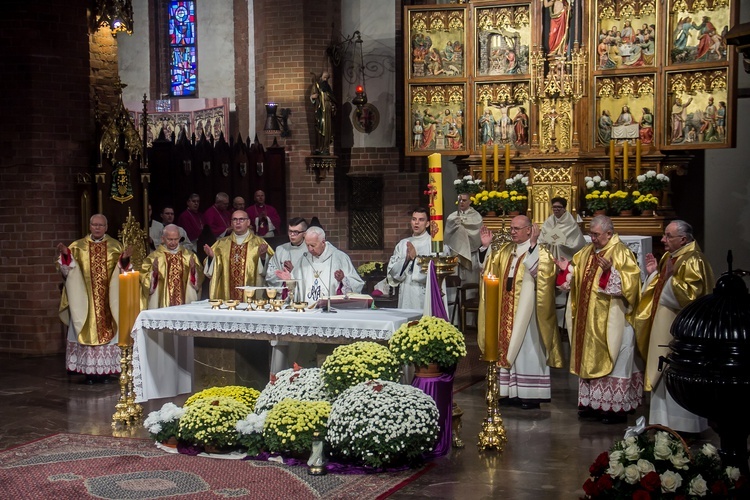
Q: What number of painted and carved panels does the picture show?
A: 8